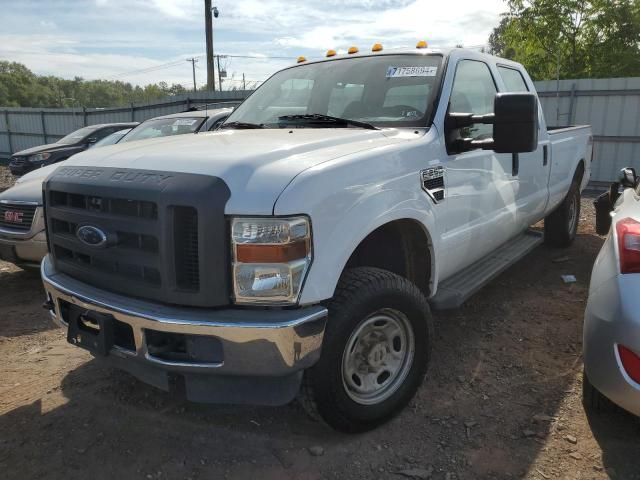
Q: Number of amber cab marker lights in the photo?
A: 5